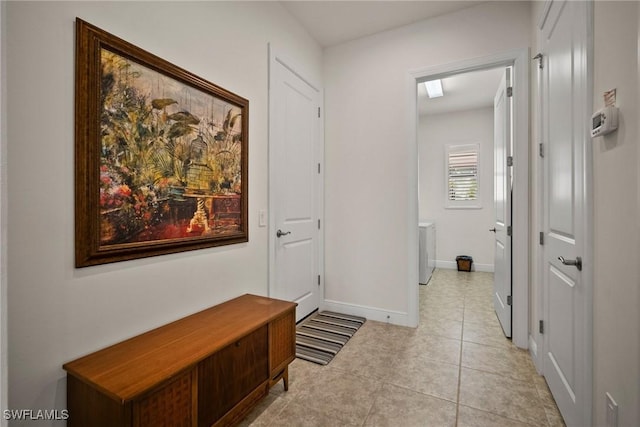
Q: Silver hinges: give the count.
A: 12